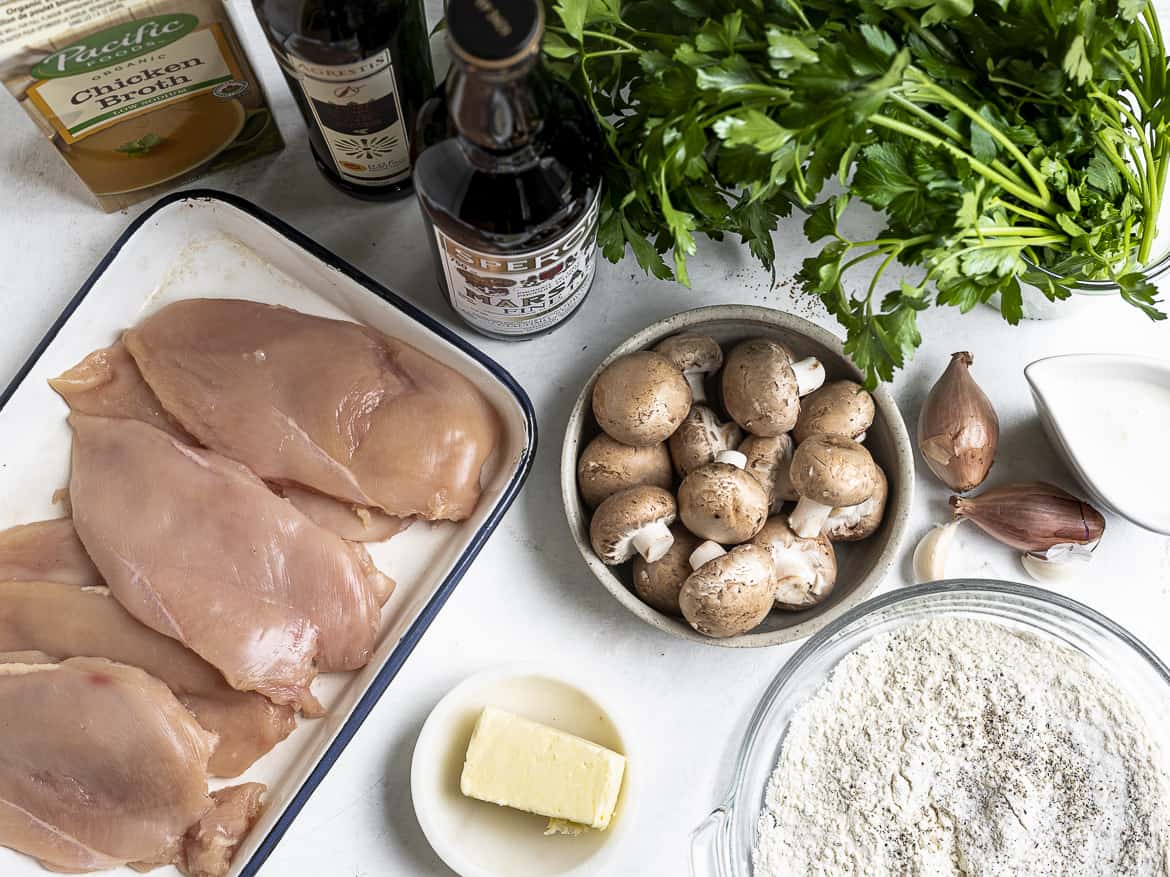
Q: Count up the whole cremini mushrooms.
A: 14